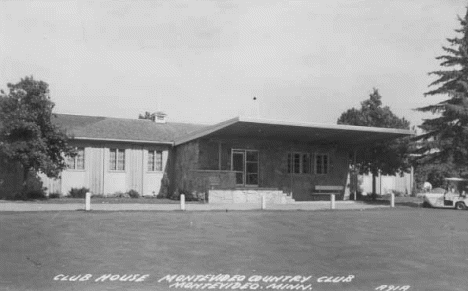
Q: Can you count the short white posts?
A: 5